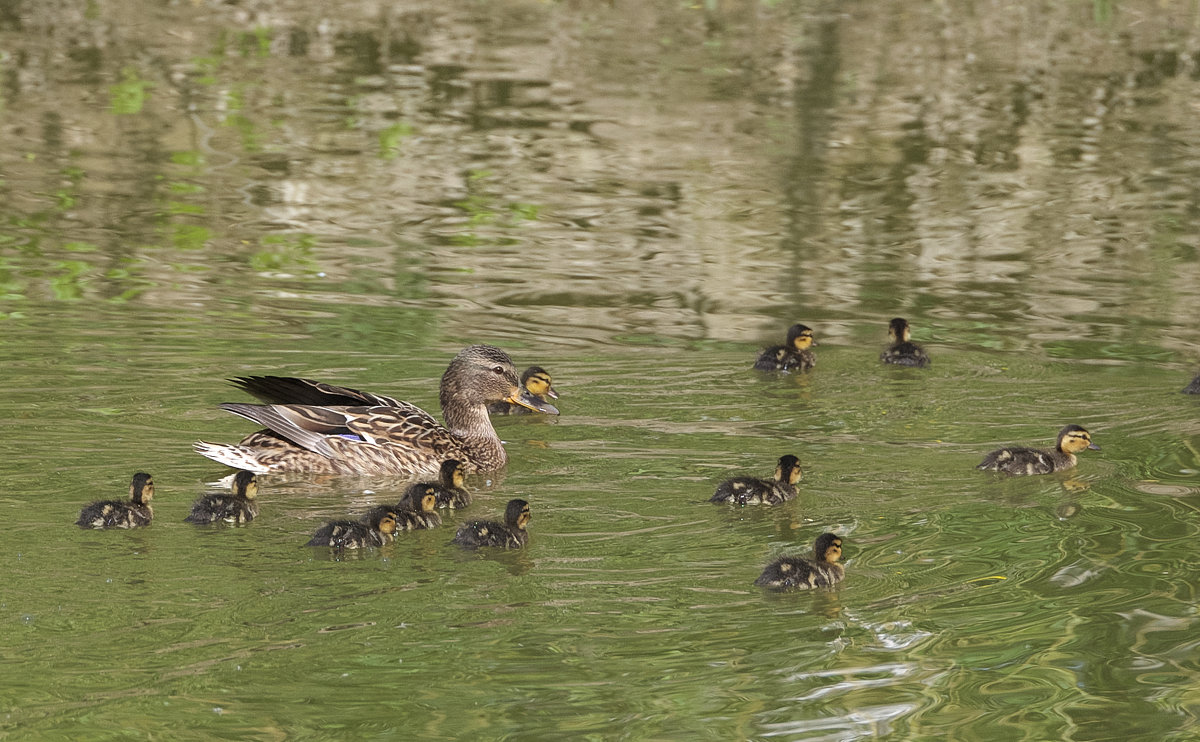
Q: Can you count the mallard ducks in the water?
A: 14